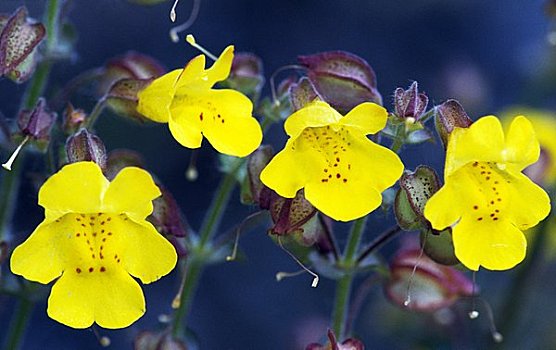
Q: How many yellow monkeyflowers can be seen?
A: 4